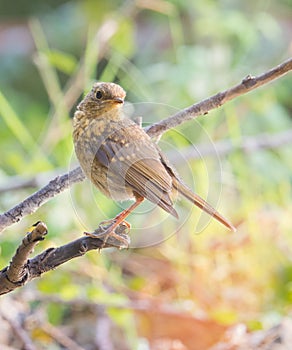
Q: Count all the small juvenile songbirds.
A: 1